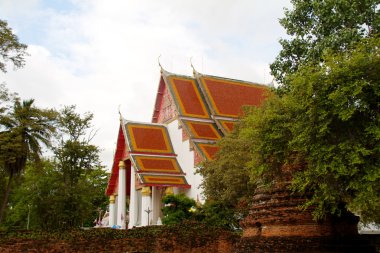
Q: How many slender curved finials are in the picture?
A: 3